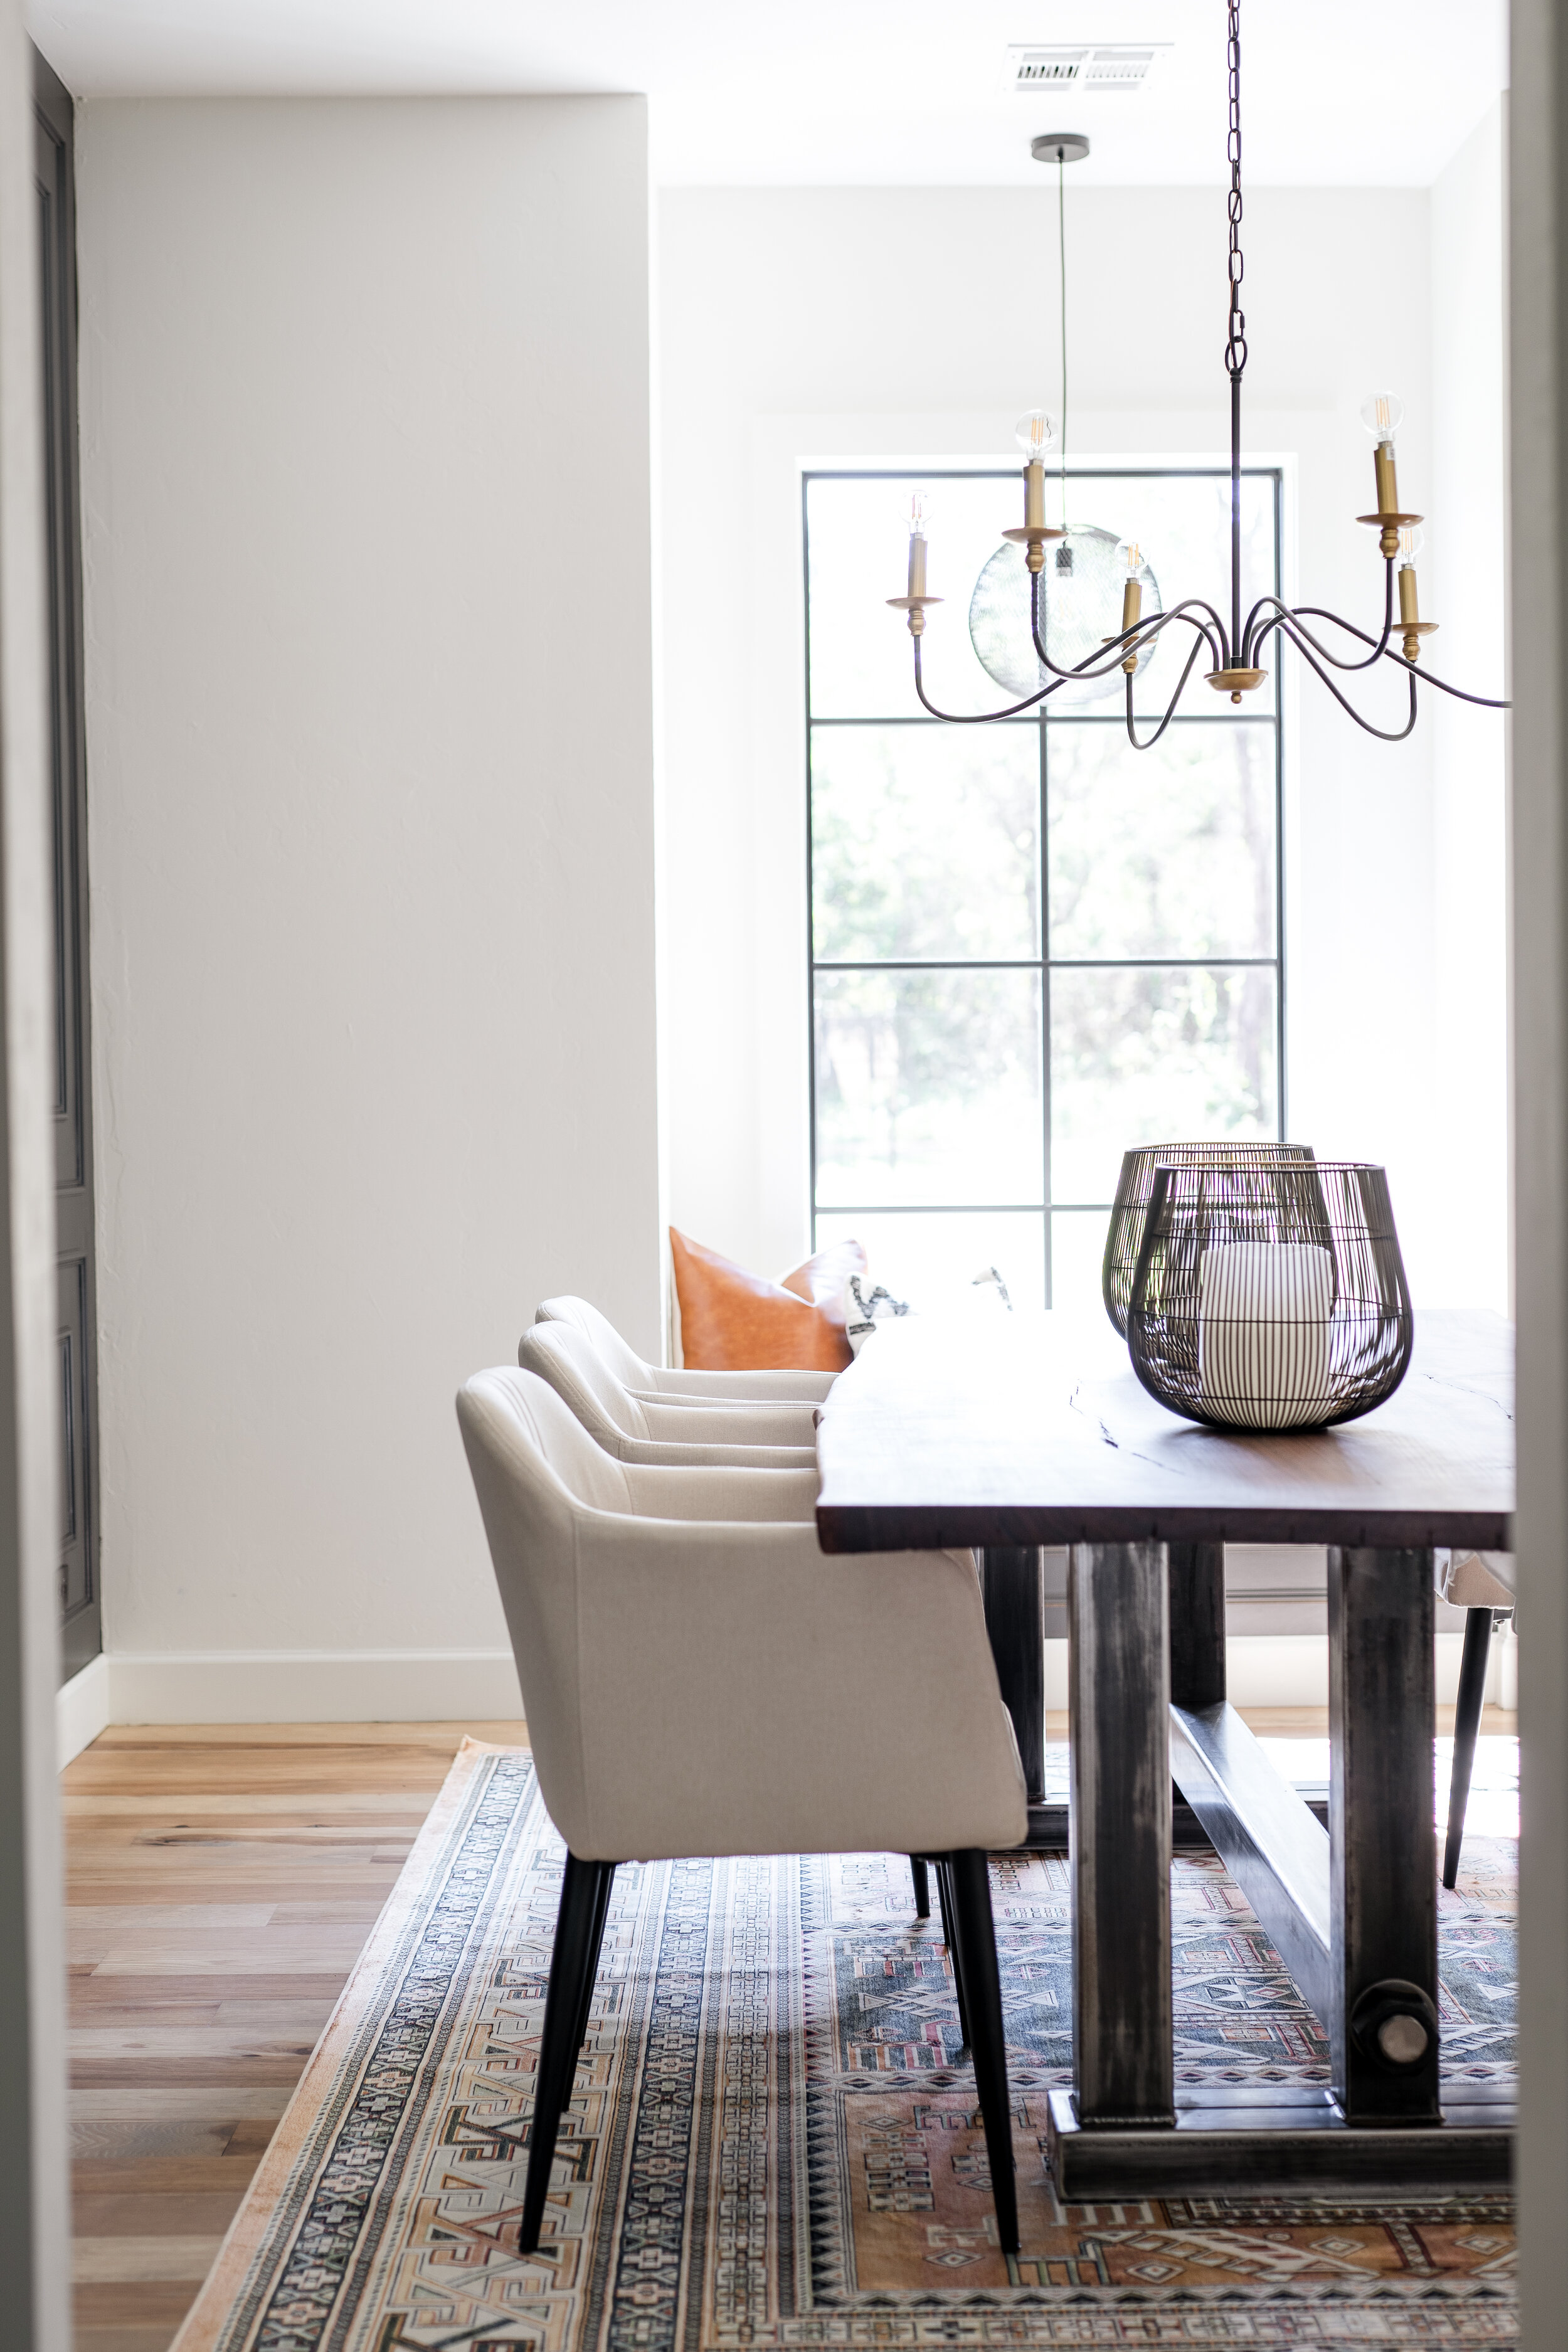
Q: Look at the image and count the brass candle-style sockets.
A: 5